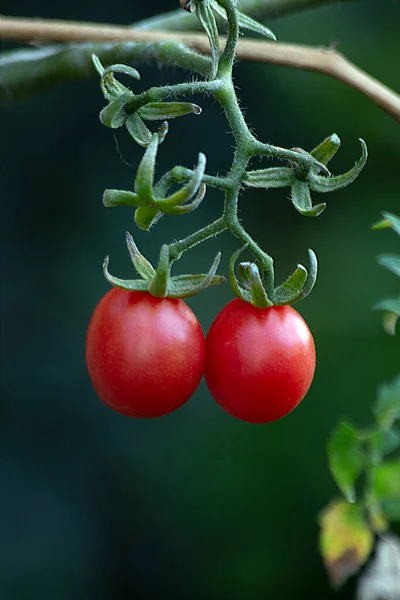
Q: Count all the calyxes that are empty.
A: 3